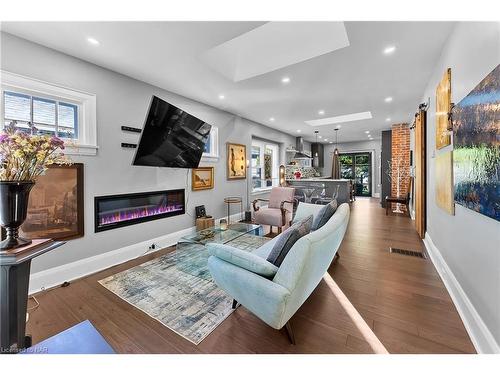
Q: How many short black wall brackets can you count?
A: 2